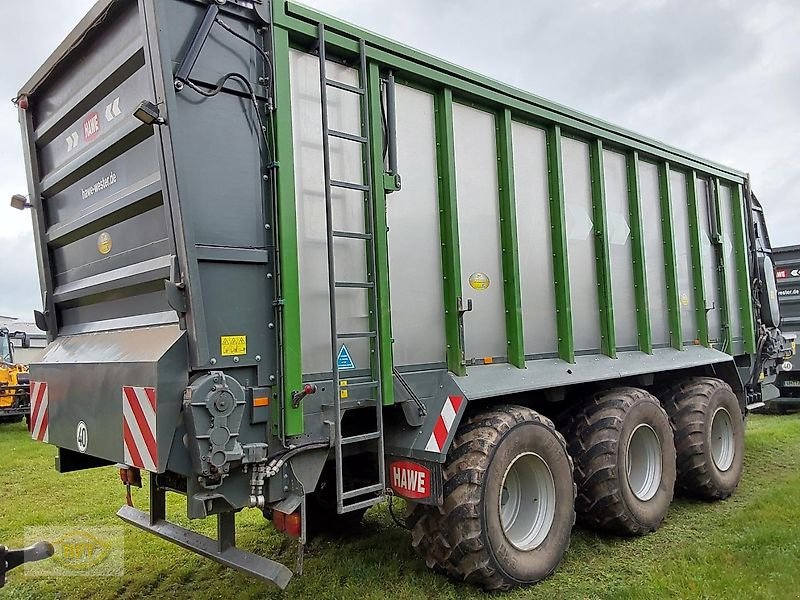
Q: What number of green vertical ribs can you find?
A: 11